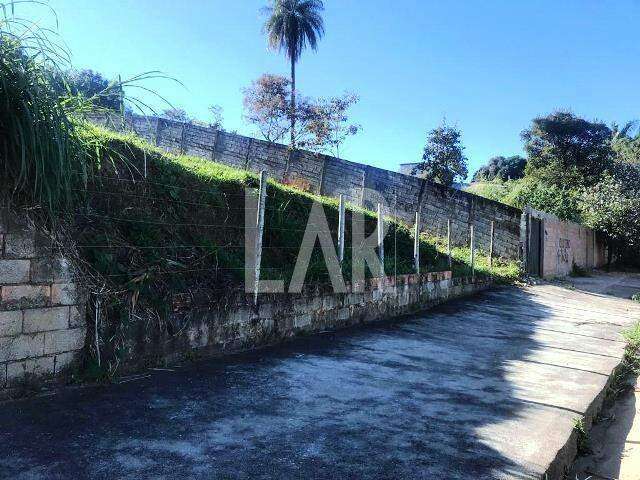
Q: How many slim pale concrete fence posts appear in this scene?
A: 7